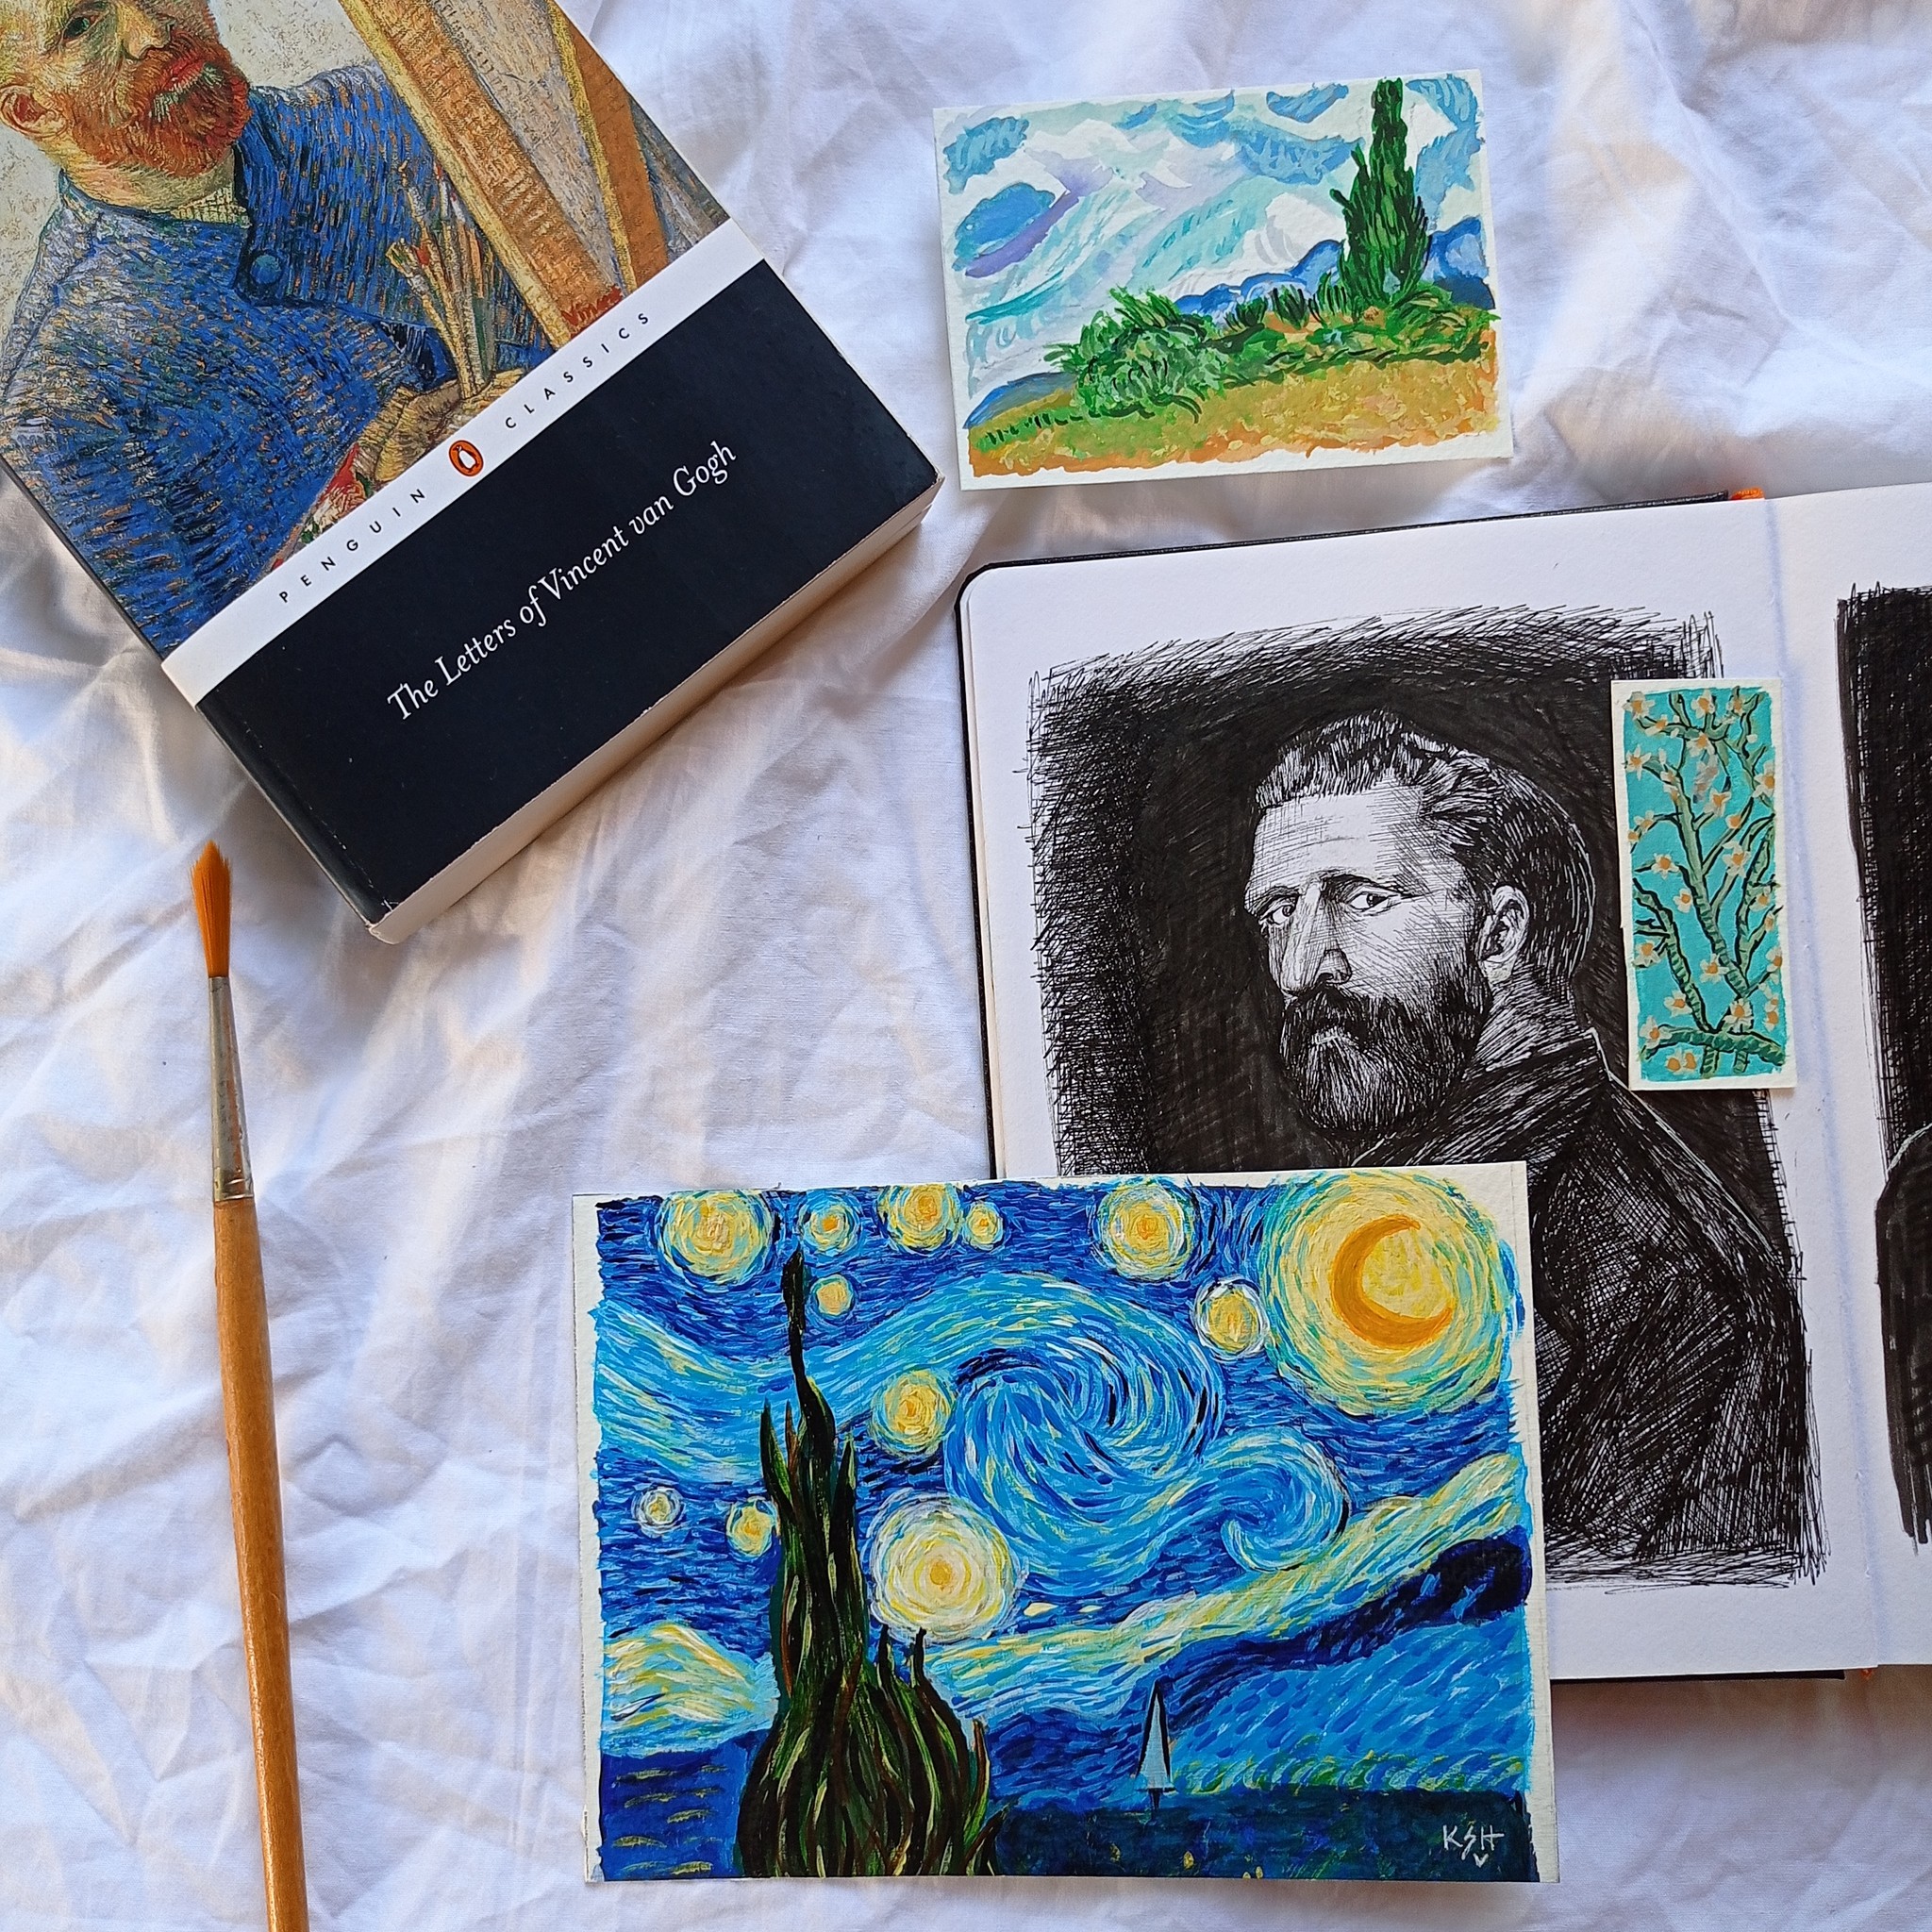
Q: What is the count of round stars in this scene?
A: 11